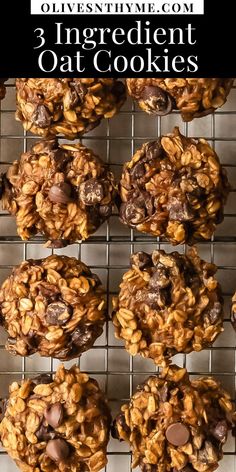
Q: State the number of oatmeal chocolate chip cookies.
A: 8